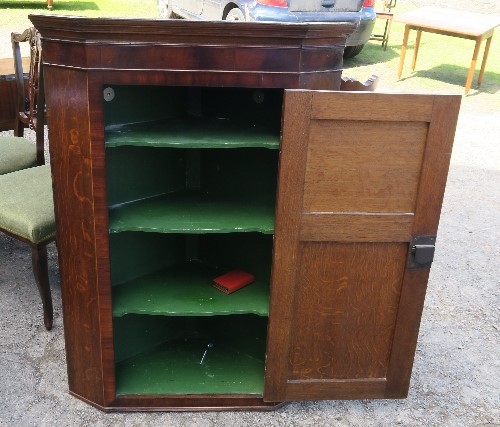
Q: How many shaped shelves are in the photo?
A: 3